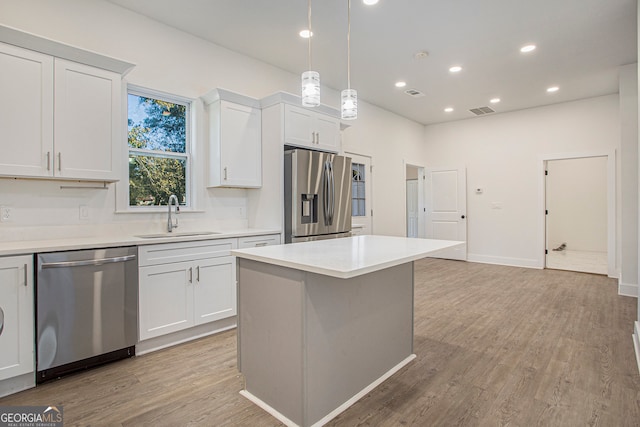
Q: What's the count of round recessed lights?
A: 8